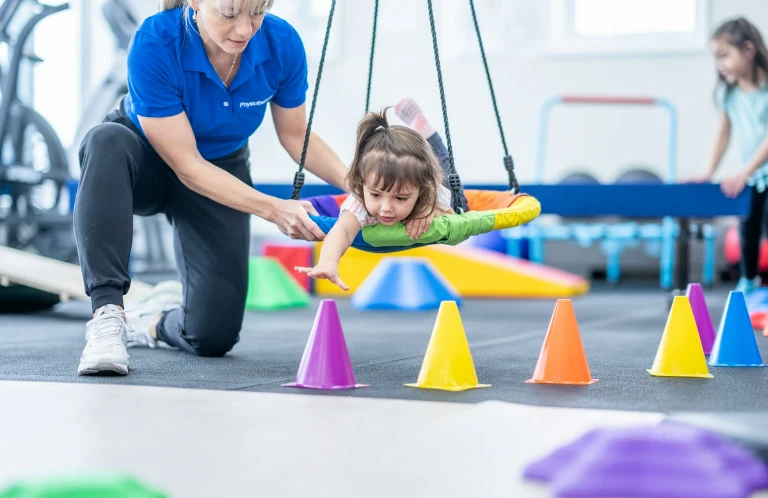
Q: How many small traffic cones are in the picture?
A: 6